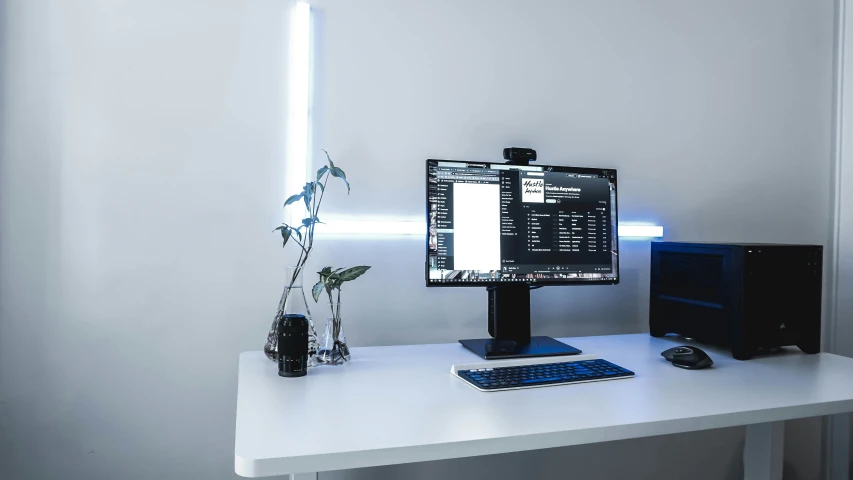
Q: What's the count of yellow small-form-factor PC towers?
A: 0